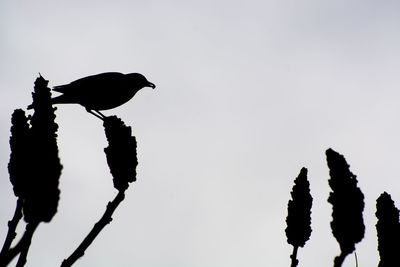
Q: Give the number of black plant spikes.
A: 6